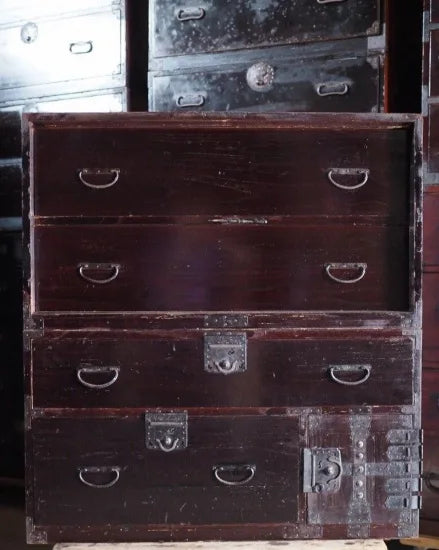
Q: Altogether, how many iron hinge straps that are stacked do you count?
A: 5